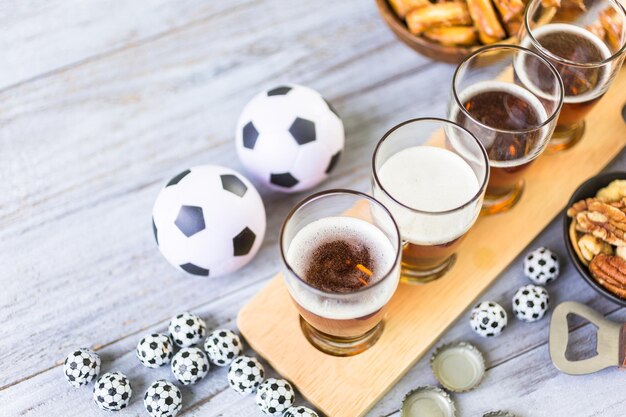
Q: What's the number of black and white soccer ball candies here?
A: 13